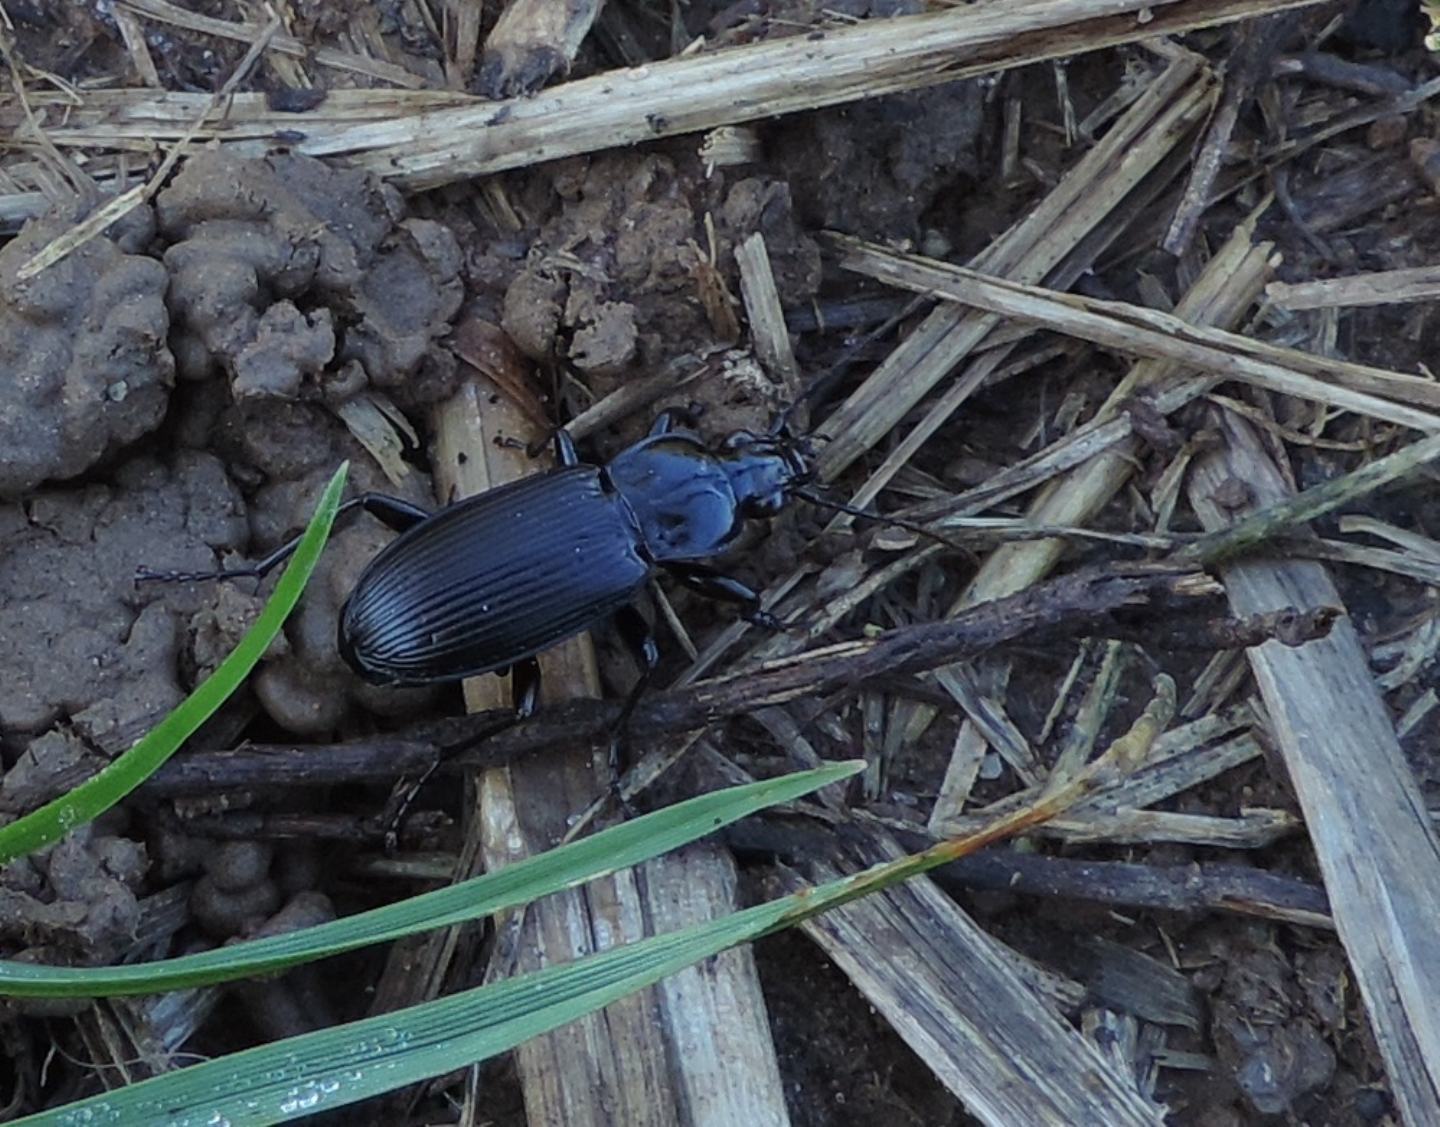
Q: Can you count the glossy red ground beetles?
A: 0